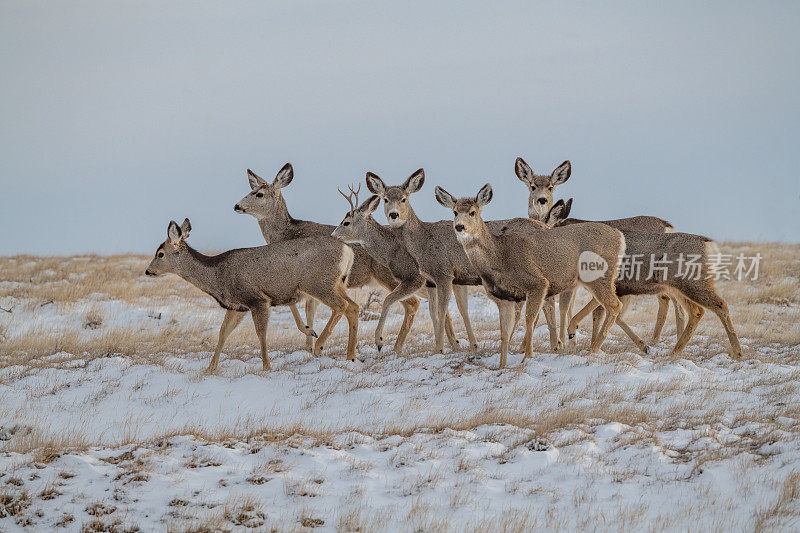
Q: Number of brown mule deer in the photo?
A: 7